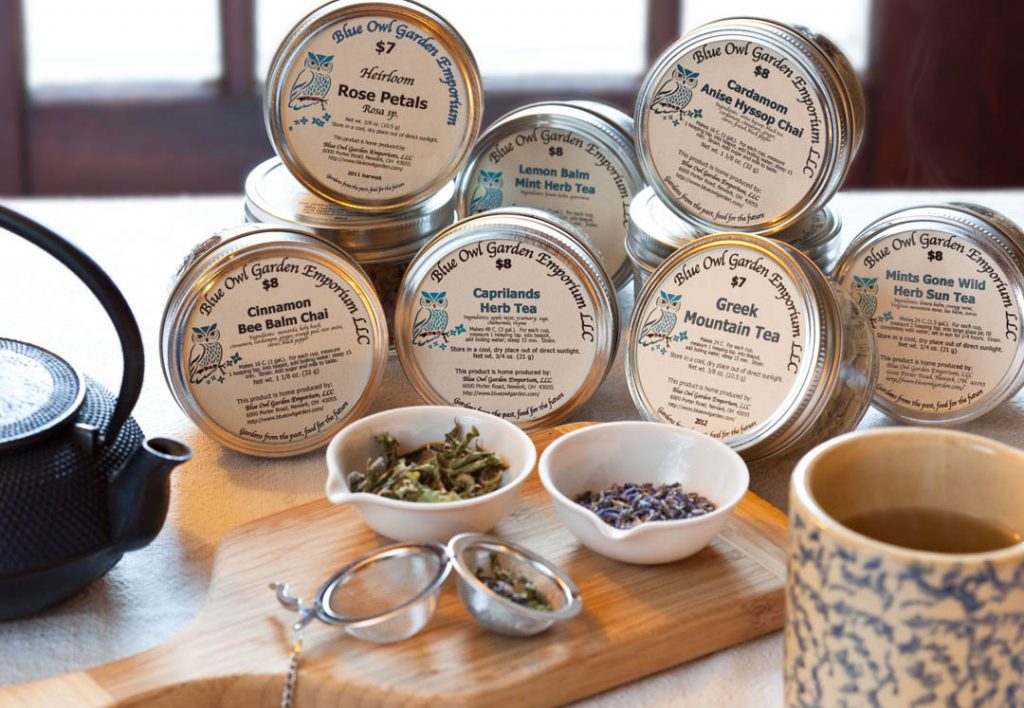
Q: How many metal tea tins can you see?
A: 9